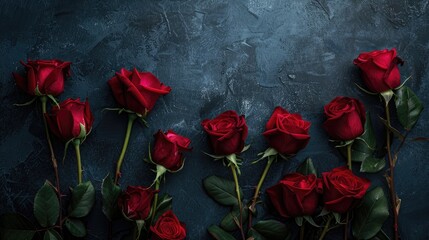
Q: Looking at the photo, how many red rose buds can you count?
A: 12